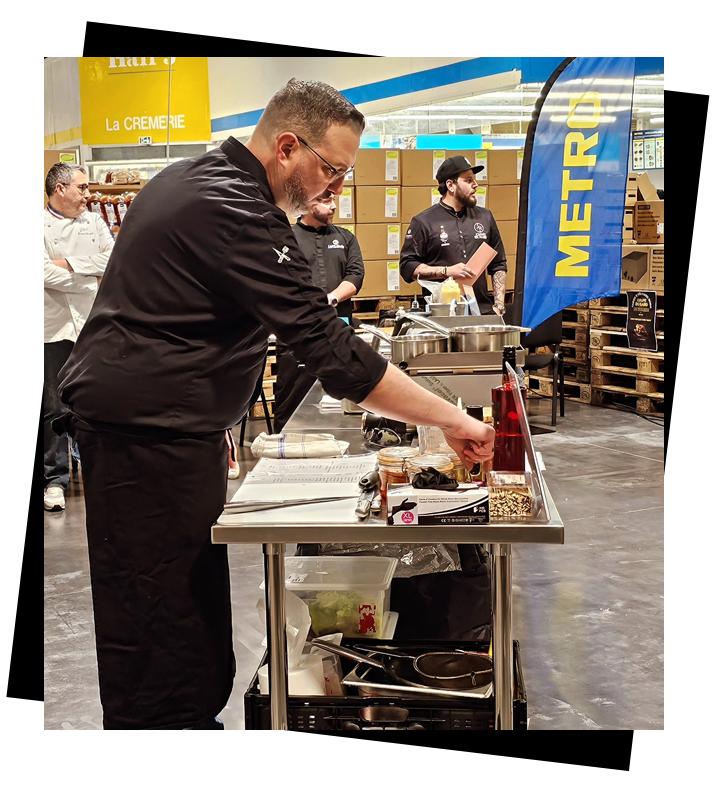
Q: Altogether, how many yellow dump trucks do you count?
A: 0